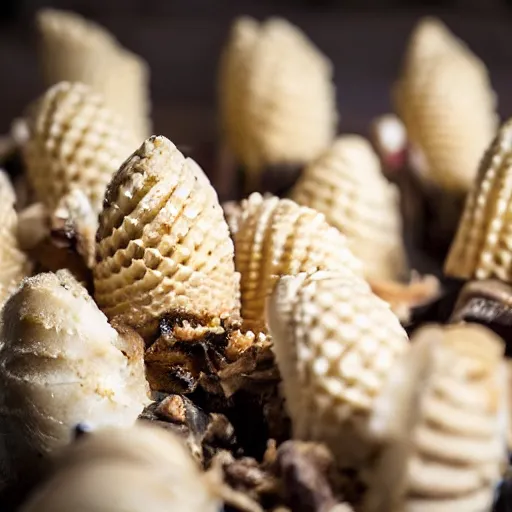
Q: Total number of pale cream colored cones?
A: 13